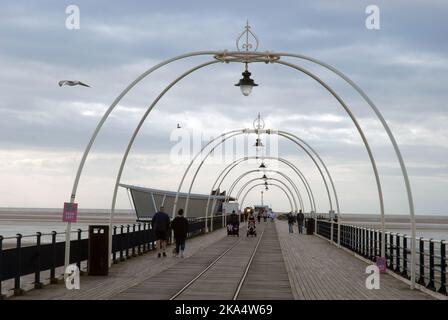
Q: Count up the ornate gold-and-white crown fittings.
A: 2